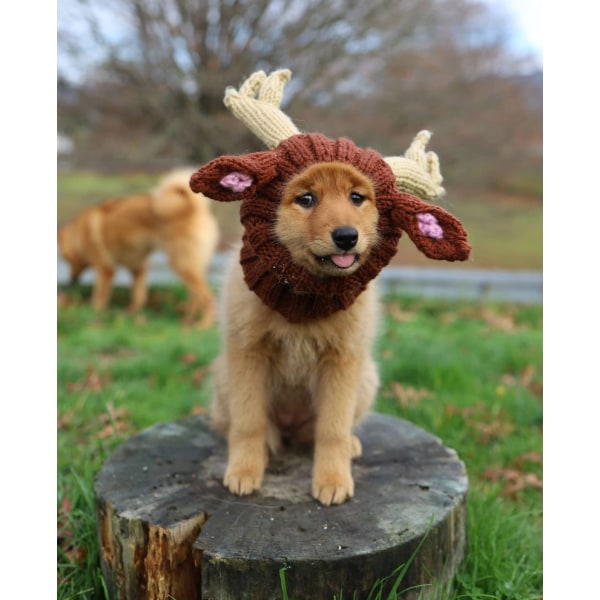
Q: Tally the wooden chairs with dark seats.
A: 0